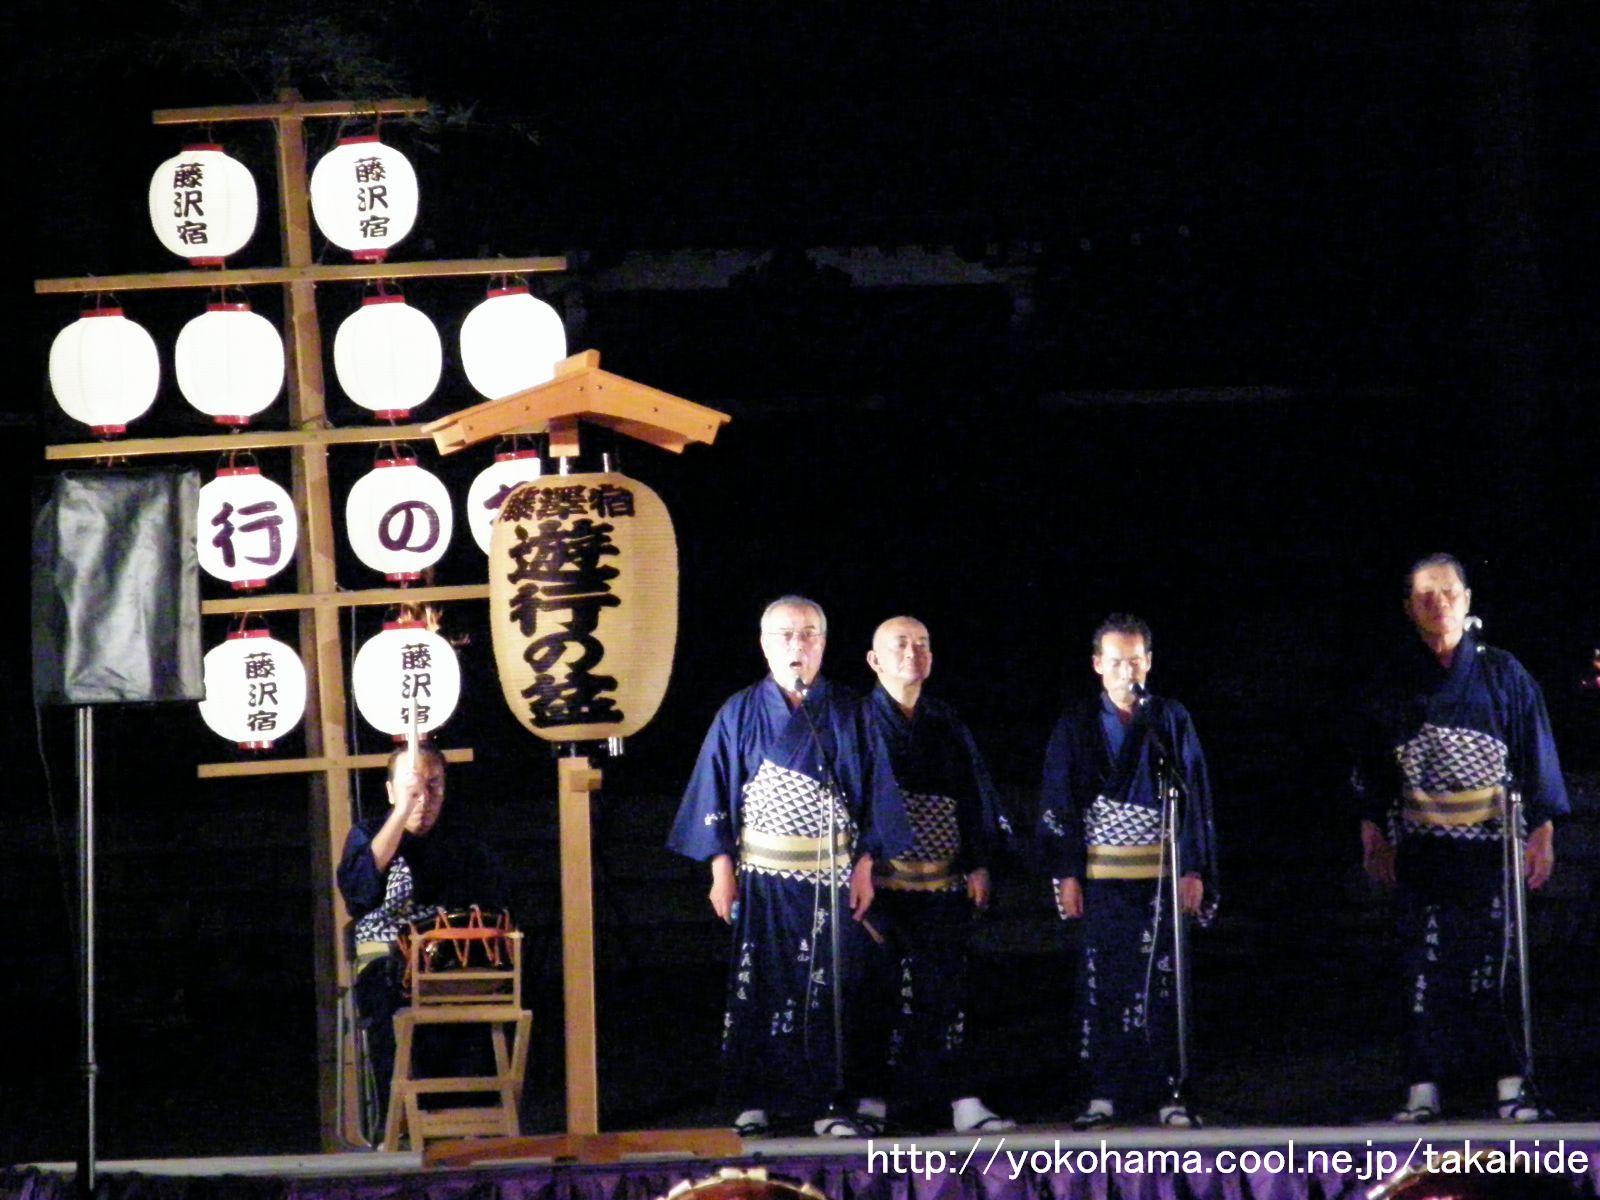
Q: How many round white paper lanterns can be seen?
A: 11